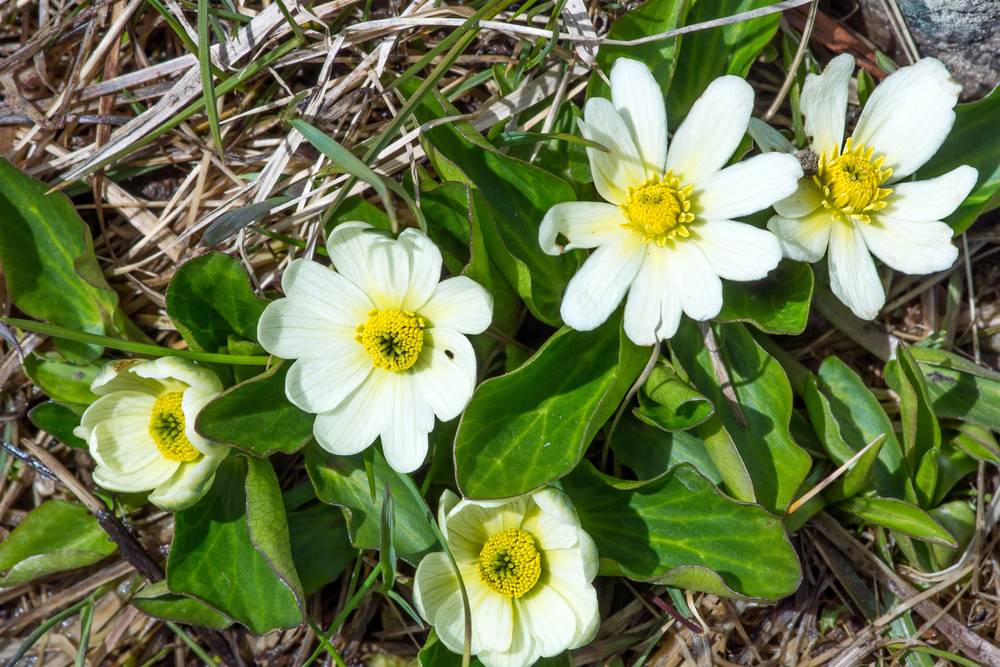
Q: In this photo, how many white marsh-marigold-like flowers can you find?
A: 5